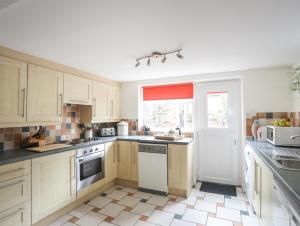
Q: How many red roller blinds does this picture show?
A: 1